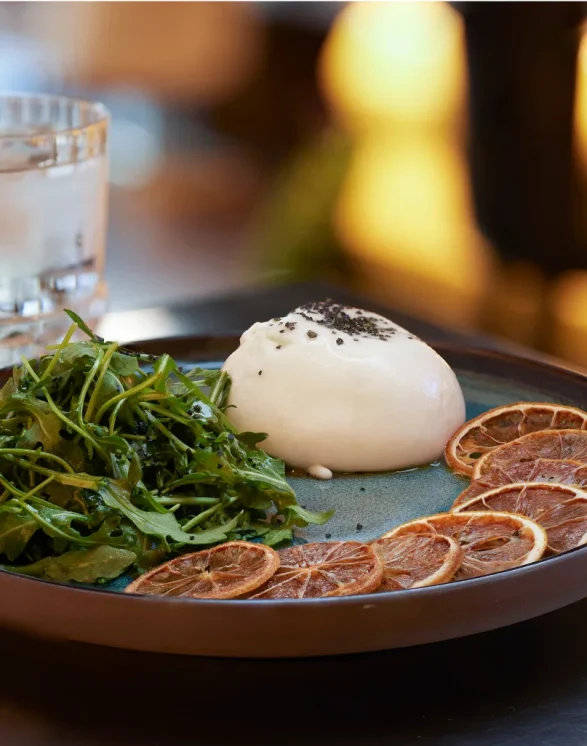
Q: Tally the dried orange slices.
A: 8